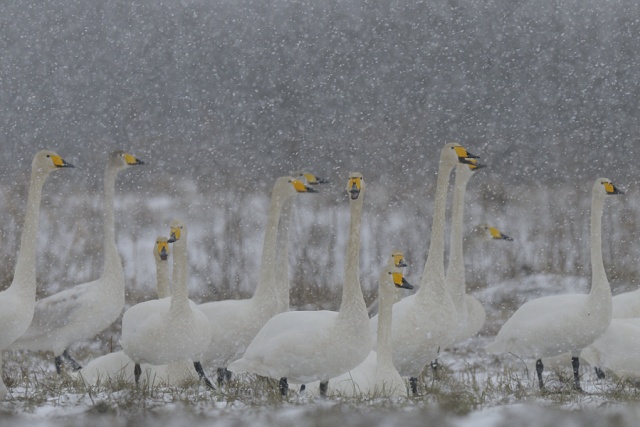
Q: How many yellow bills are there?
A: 13